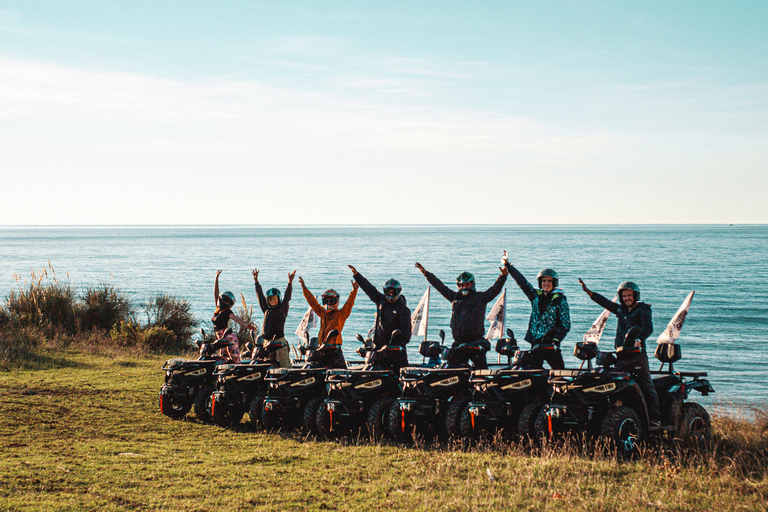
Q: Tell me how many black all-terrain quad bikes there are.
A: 7